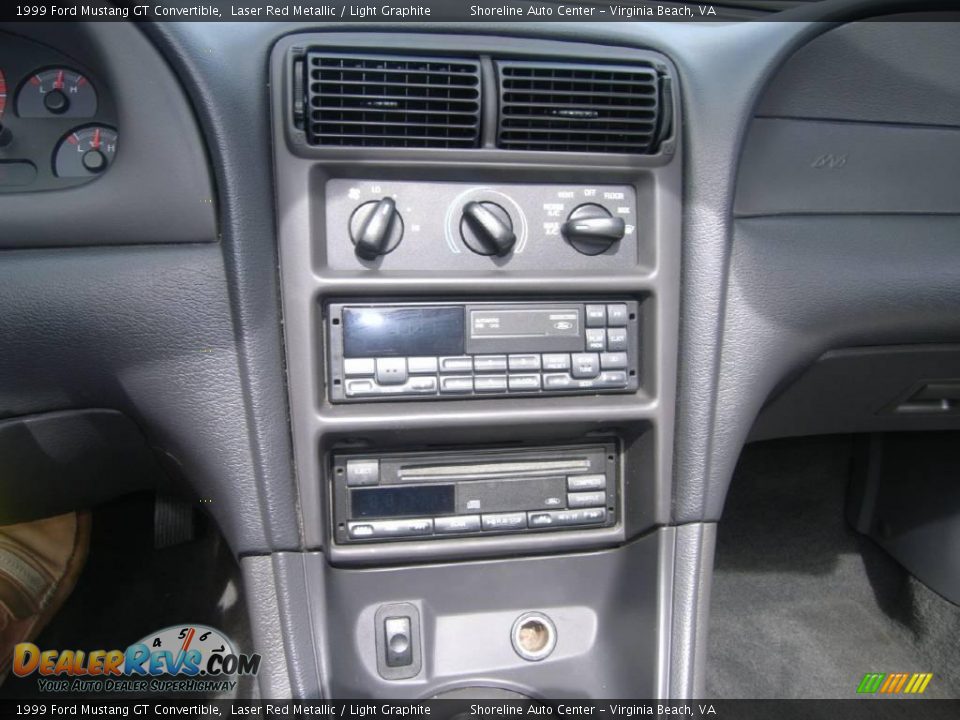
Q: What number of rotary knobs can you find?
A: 3